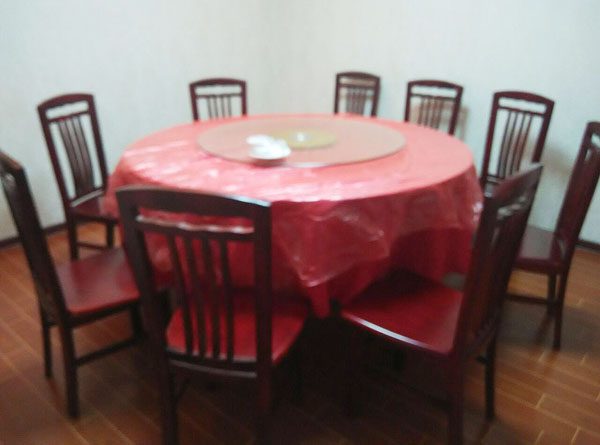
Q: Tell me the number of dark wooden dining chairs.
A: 9